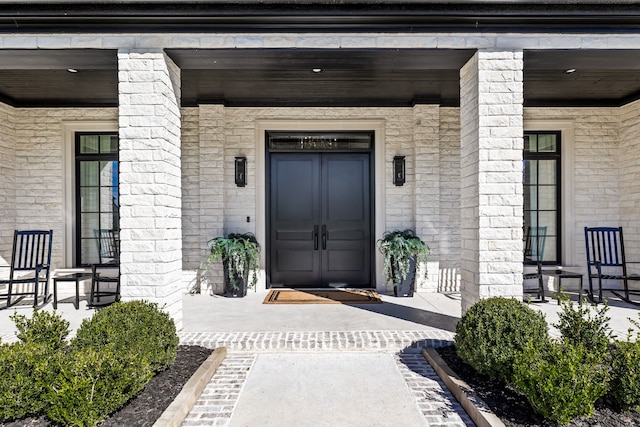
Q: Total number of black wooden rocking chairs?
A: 4